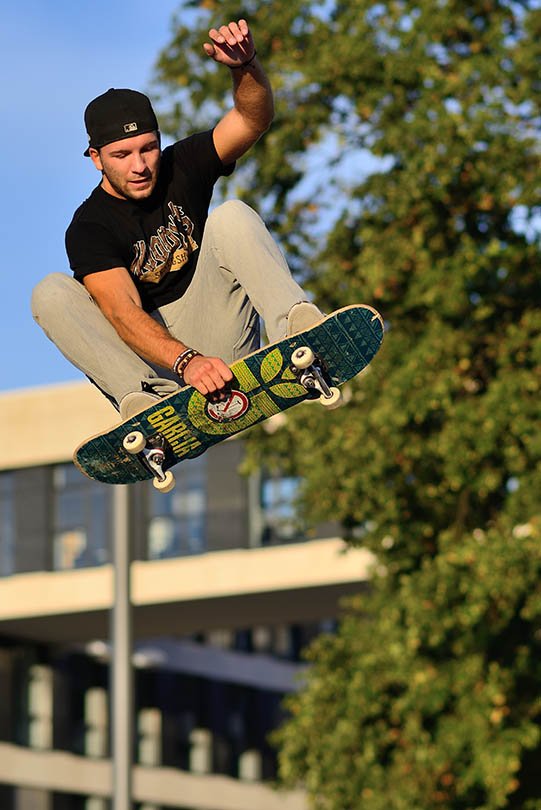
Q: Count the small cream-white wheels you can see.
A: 4